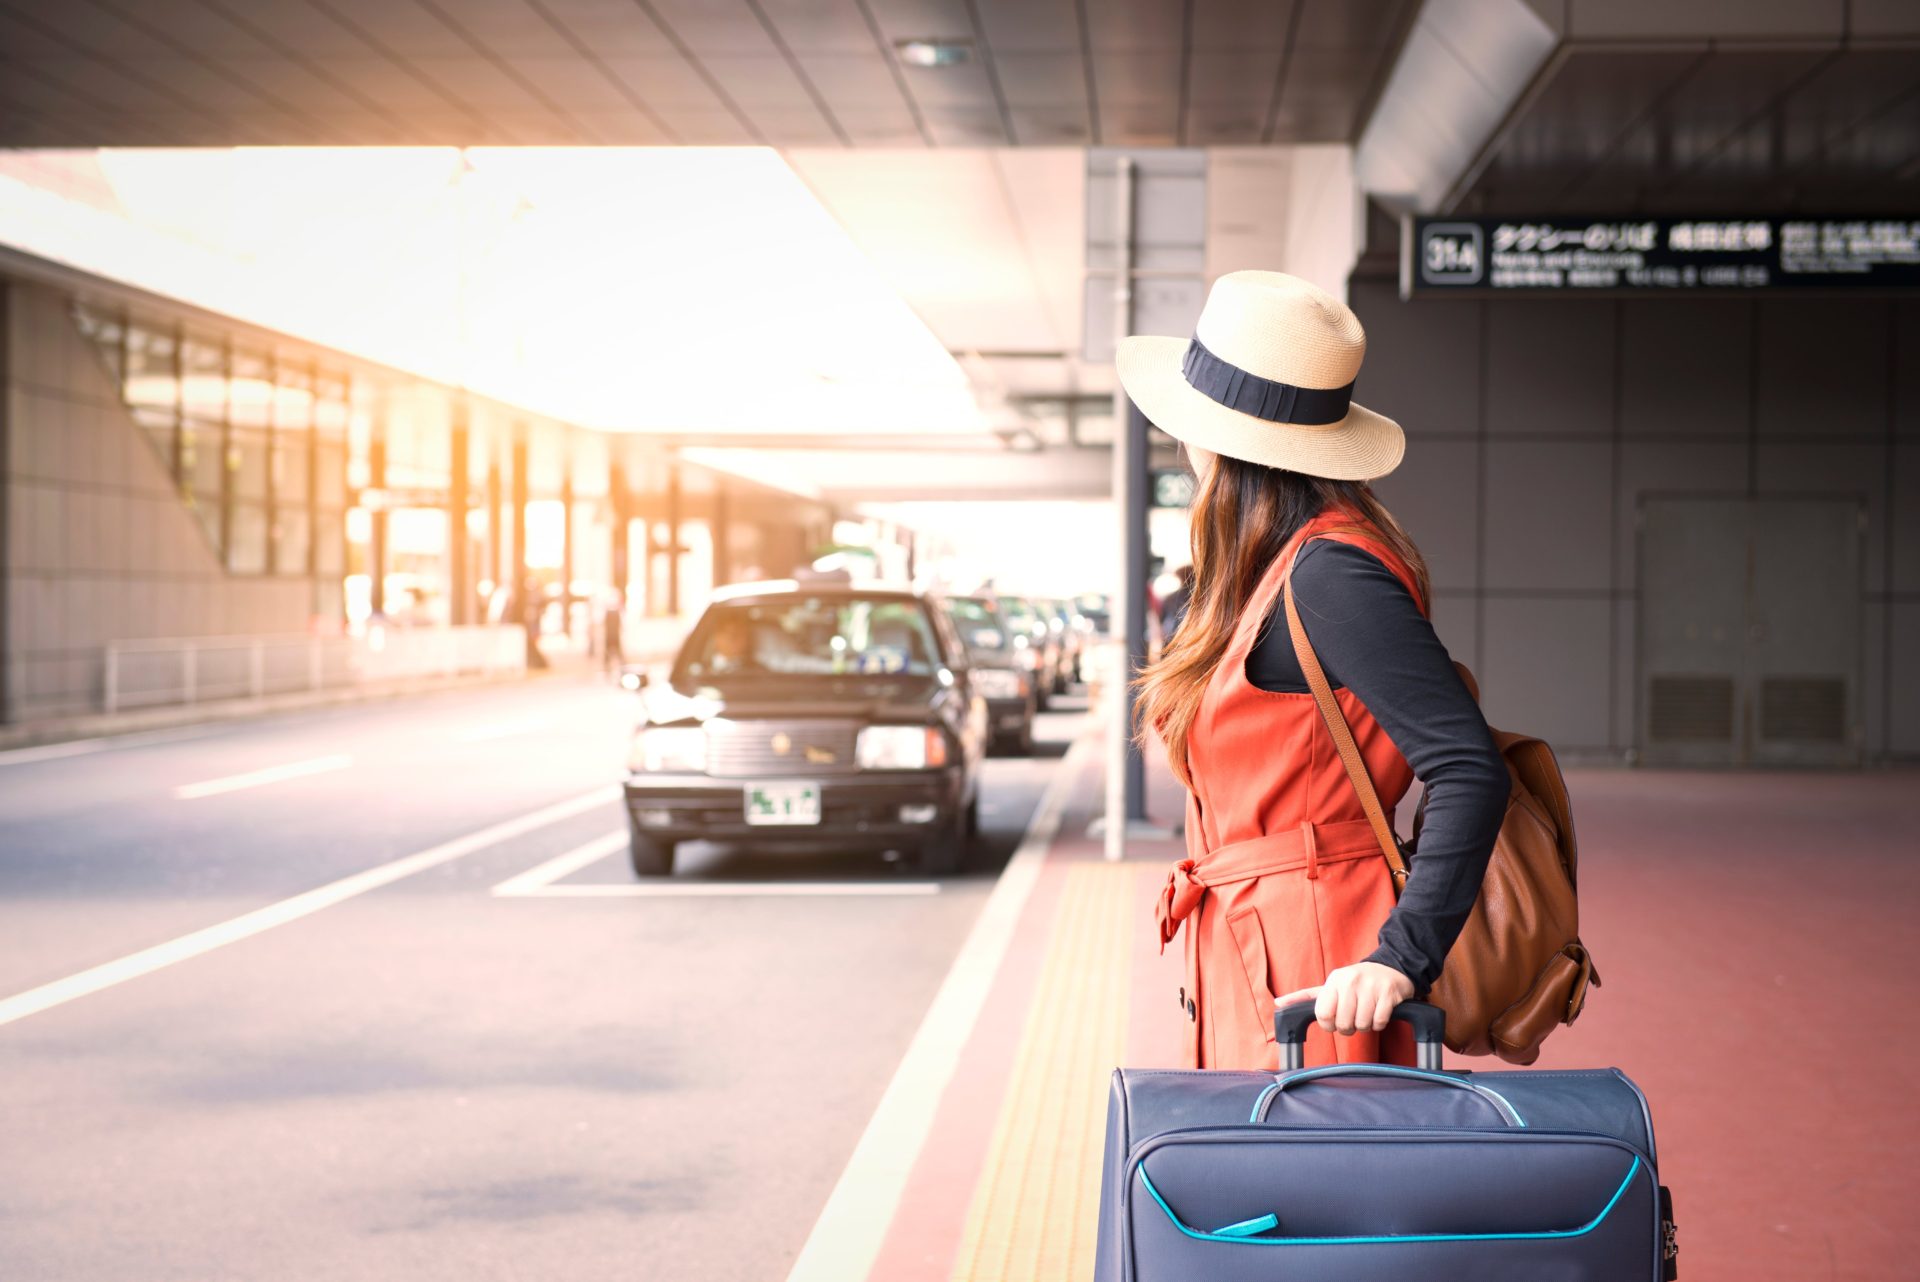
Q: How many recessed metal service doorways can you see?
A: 1